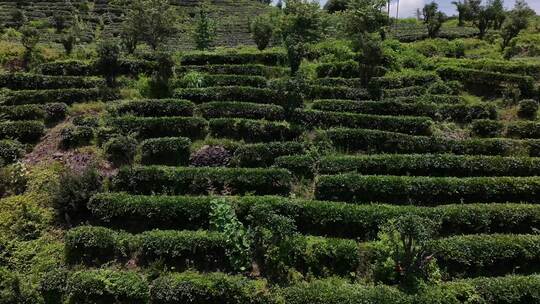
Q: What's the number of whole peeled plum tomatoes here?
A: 0